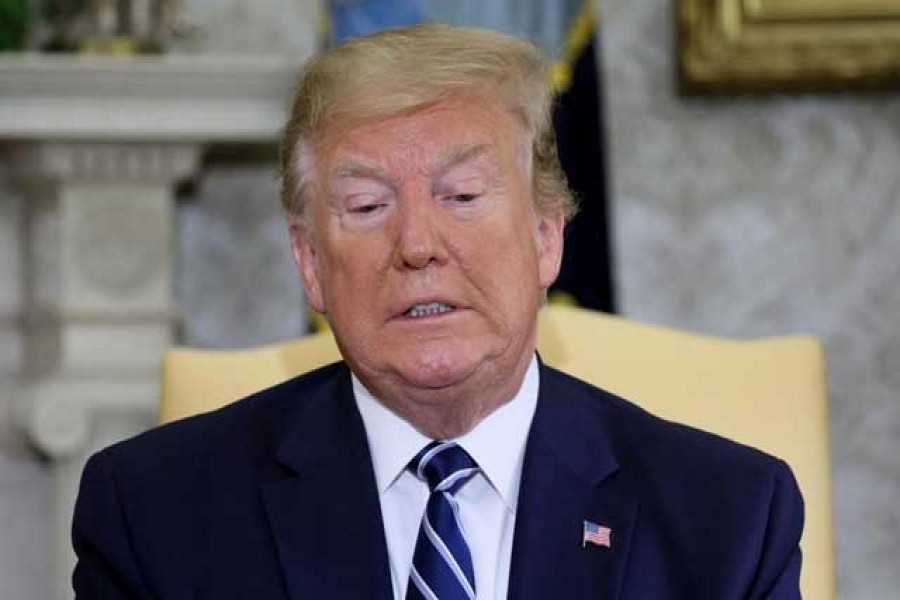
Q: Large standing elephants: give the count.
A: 0